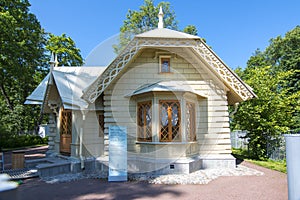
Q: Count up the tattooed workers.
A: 0